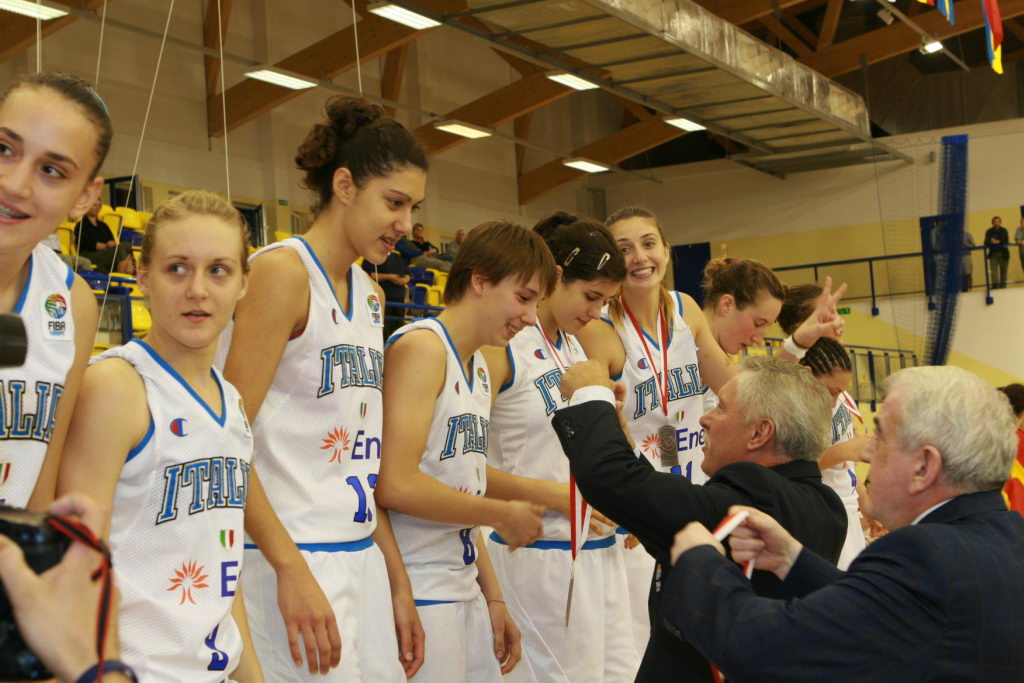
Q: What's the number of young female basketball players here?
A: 9